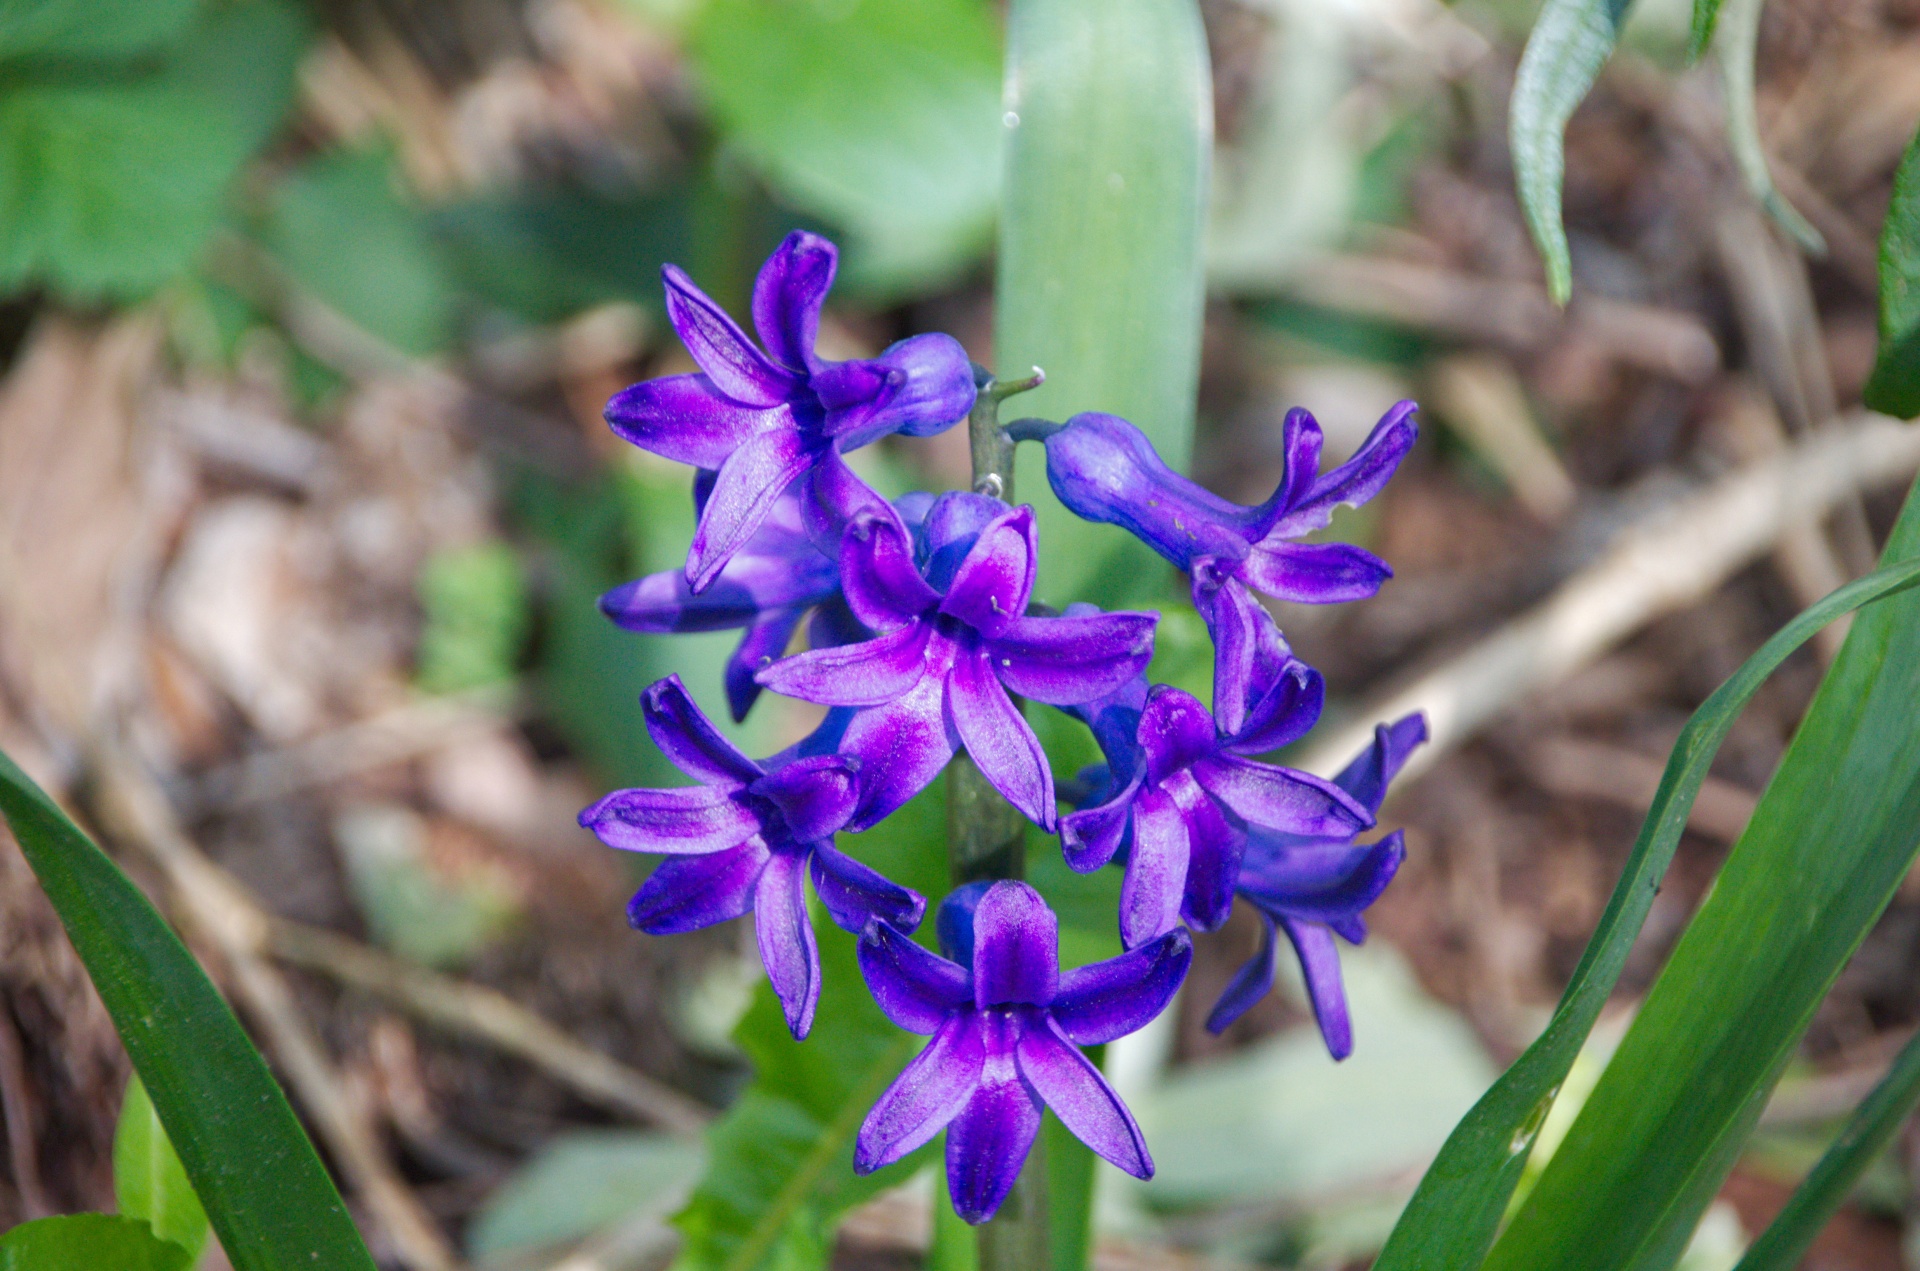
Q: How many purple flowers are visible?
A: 8